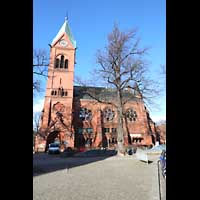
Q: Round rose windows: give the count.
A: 3